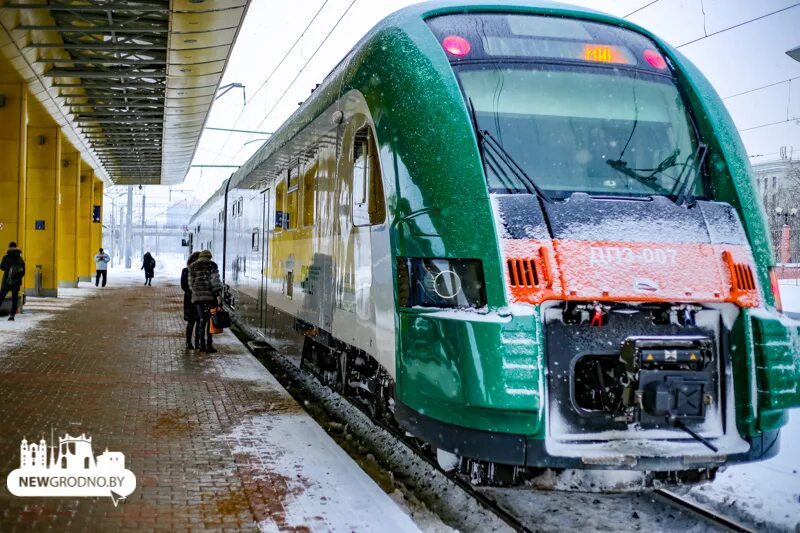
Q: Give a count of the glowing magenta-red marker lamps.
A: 2